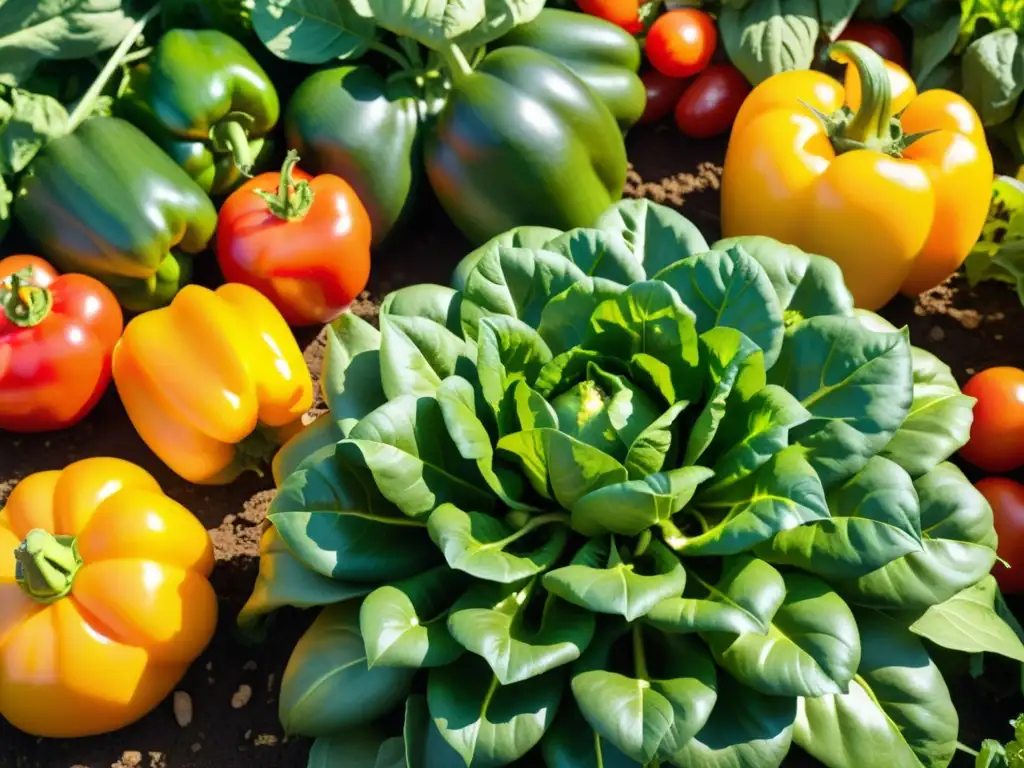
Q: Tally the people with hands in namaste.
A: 0